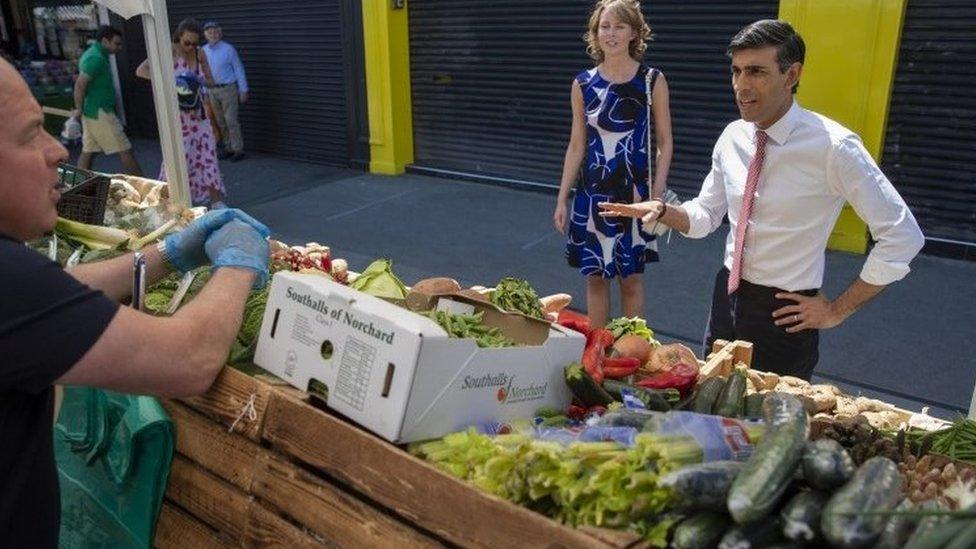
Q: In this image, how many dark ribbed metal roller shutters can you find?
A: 3